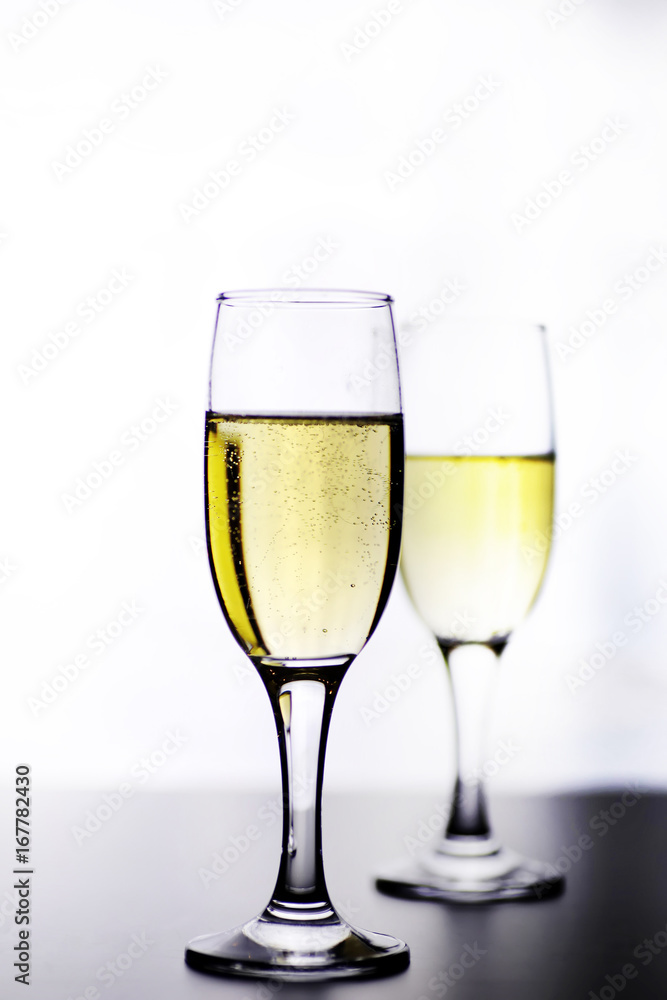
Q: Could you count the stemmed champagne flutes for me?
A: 2